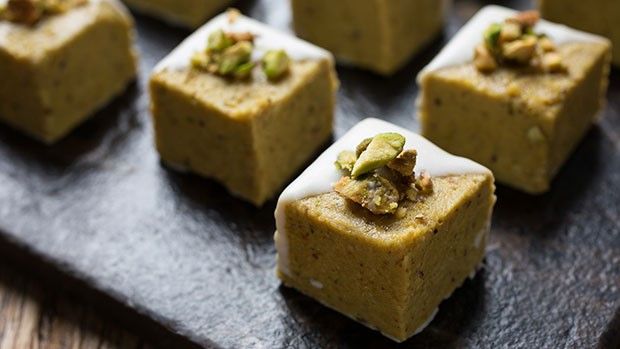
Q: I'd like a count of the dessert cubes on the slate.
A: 7